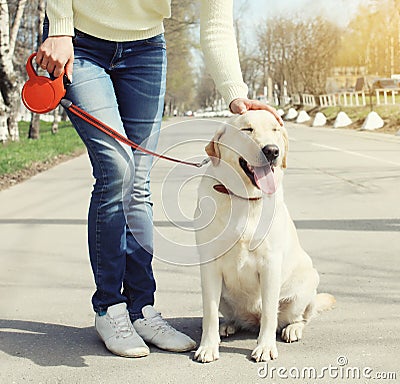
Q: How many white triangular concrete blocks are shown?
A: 6